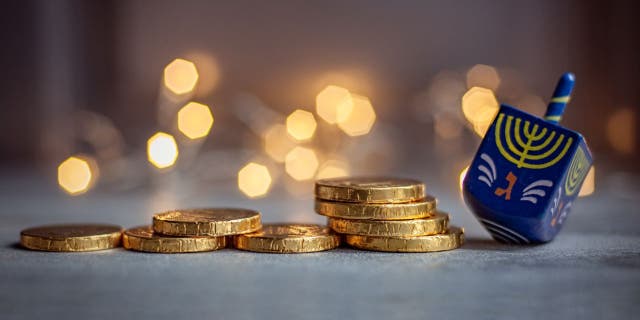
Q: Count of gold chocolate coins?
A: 8